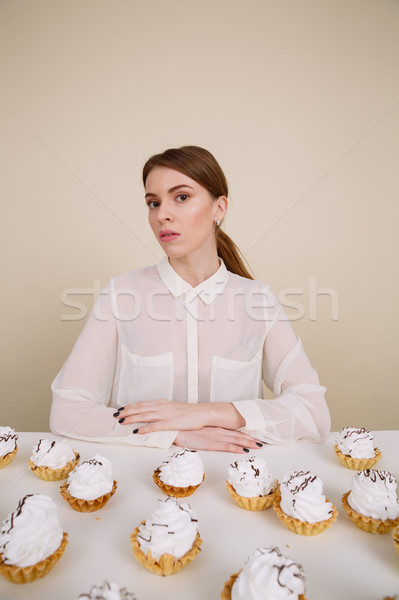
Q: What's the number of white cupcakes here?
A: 12